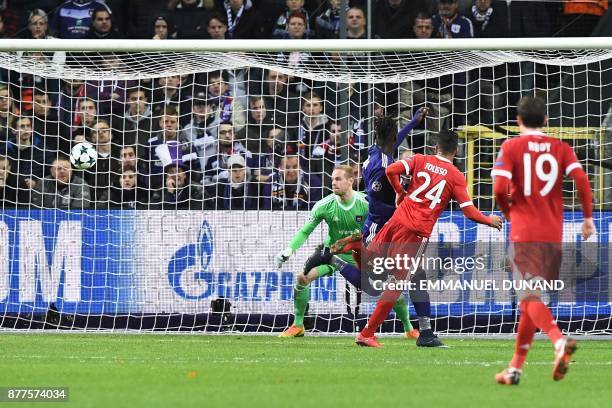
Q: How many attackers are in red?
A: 2